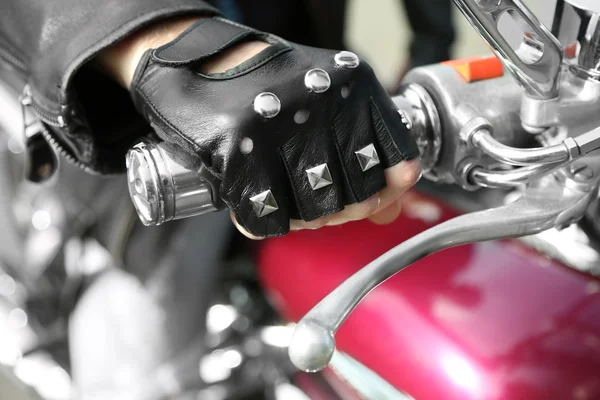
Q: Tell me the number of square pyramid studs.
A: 3